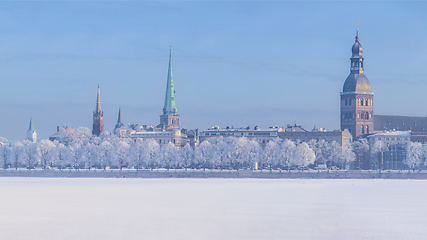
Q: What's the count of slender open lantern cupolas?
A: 1